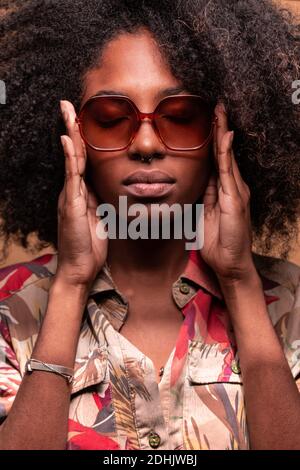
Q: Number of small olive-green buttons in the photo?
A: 3